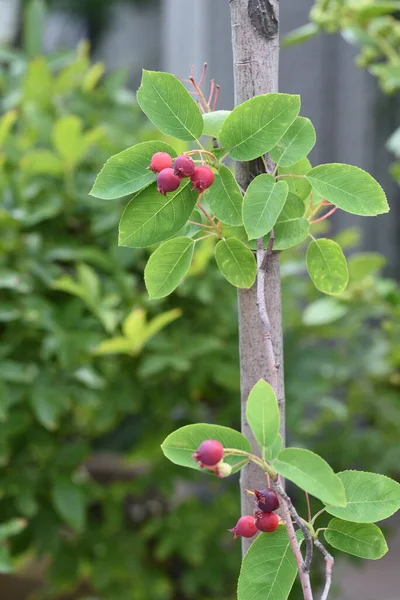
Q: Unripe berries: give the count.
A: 1